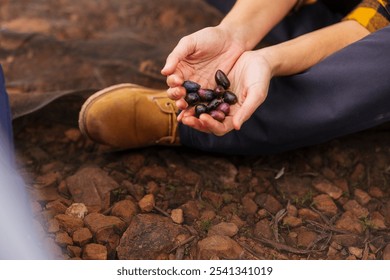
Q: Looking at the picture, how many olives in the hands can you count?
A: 10